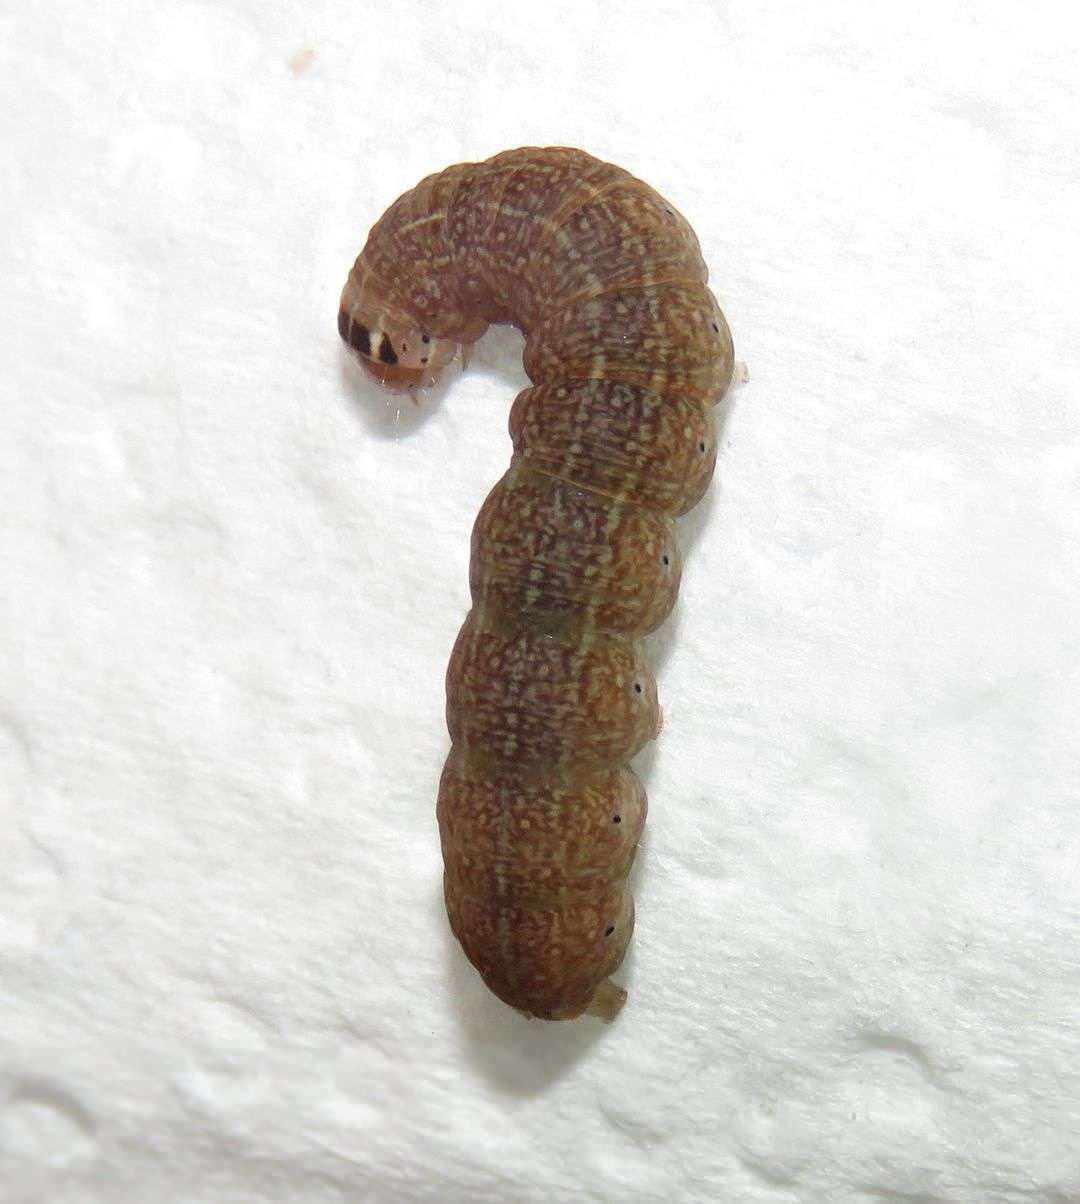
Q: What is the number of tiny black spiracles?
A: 7